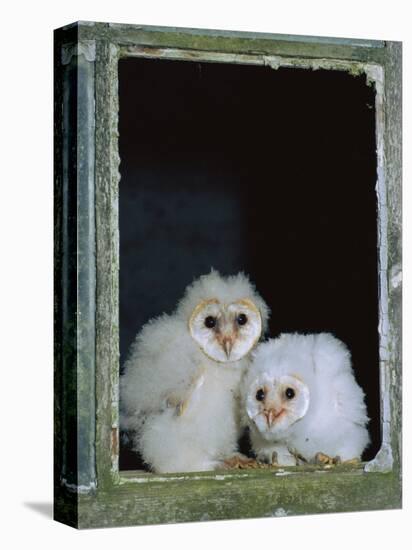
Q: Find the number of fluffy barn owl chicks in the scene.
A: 2